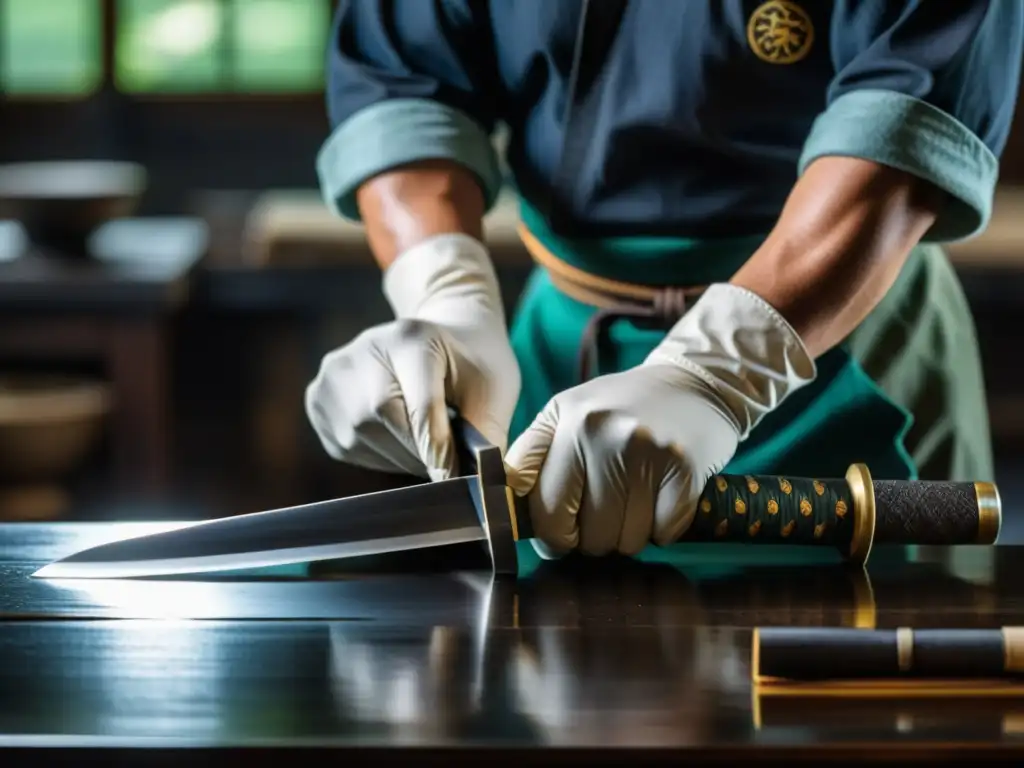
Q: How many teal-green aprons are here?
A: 1